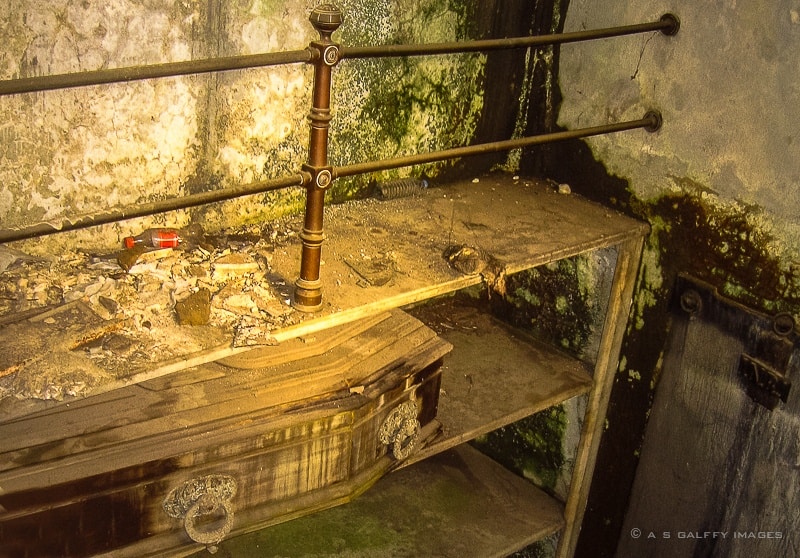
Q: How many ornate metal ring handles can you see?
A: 2